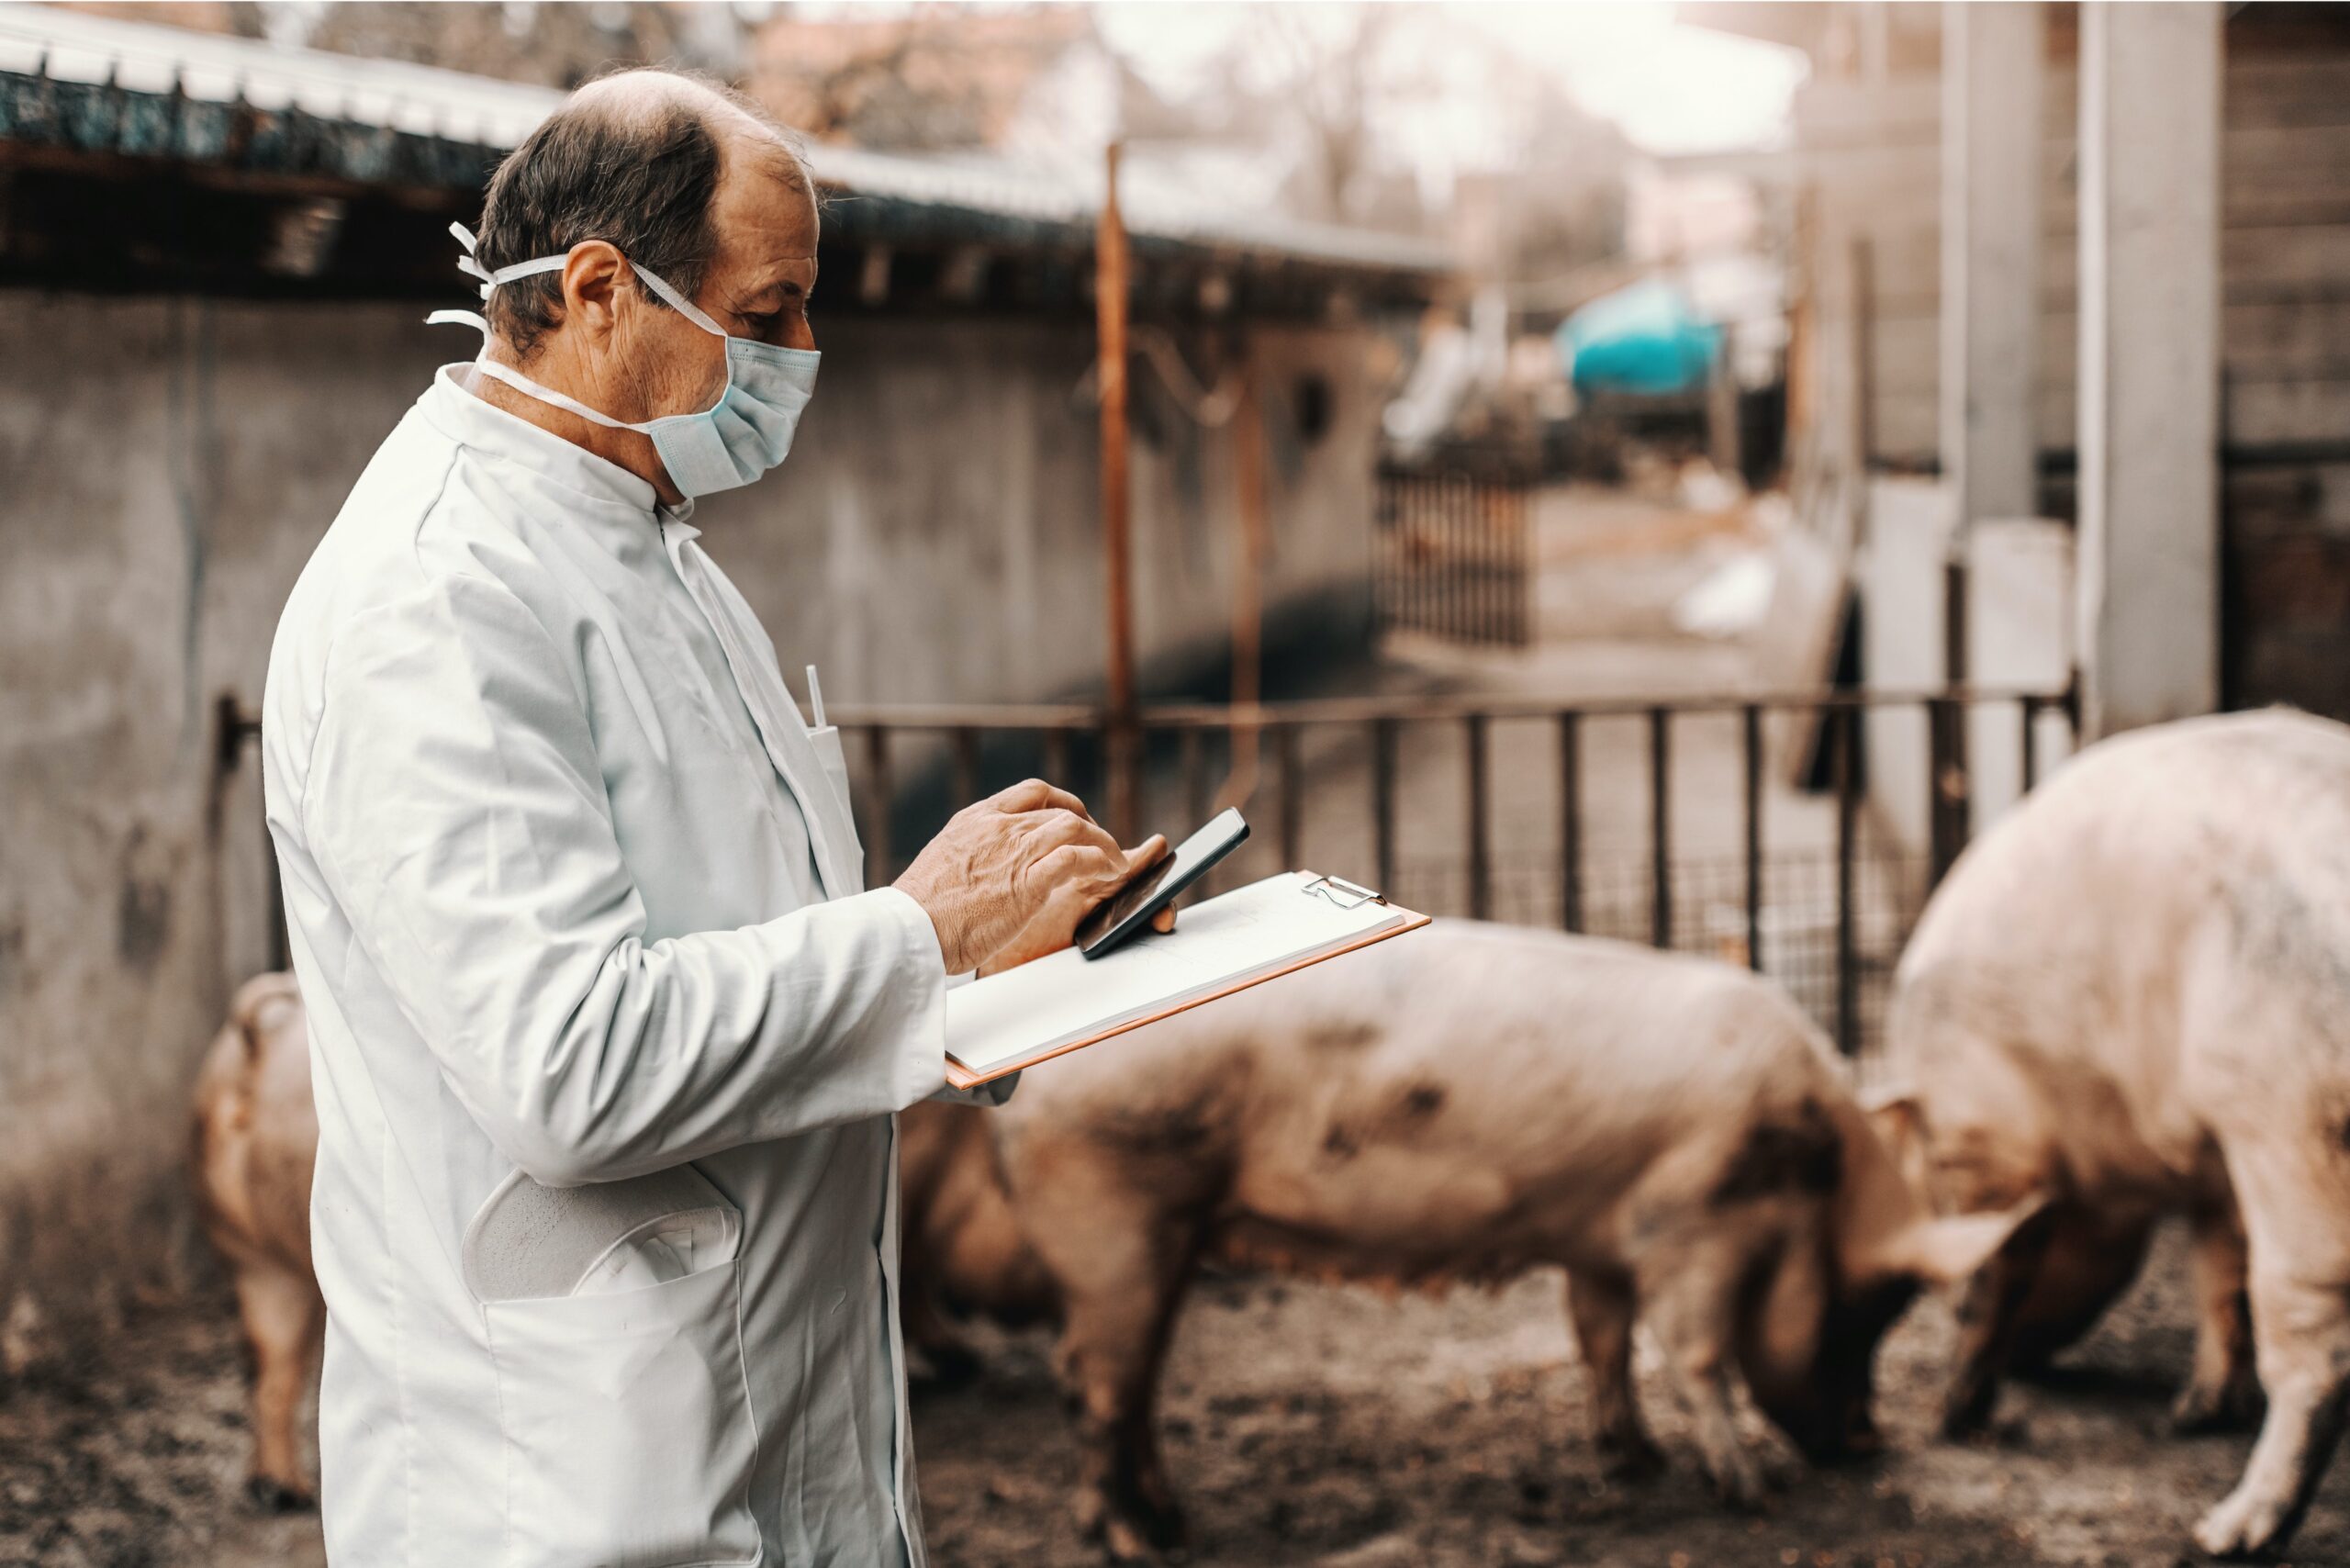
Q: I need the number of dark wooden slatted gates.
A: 1